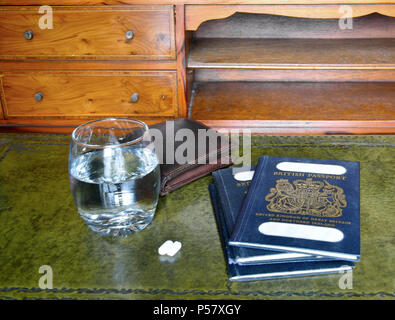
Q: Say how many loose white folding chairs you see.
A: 0